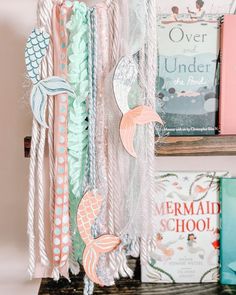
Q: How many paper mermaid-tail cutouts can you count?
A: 3